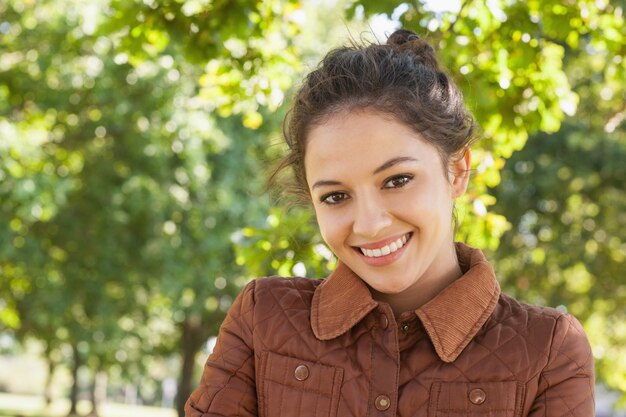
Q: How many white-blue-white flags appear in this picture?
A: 0